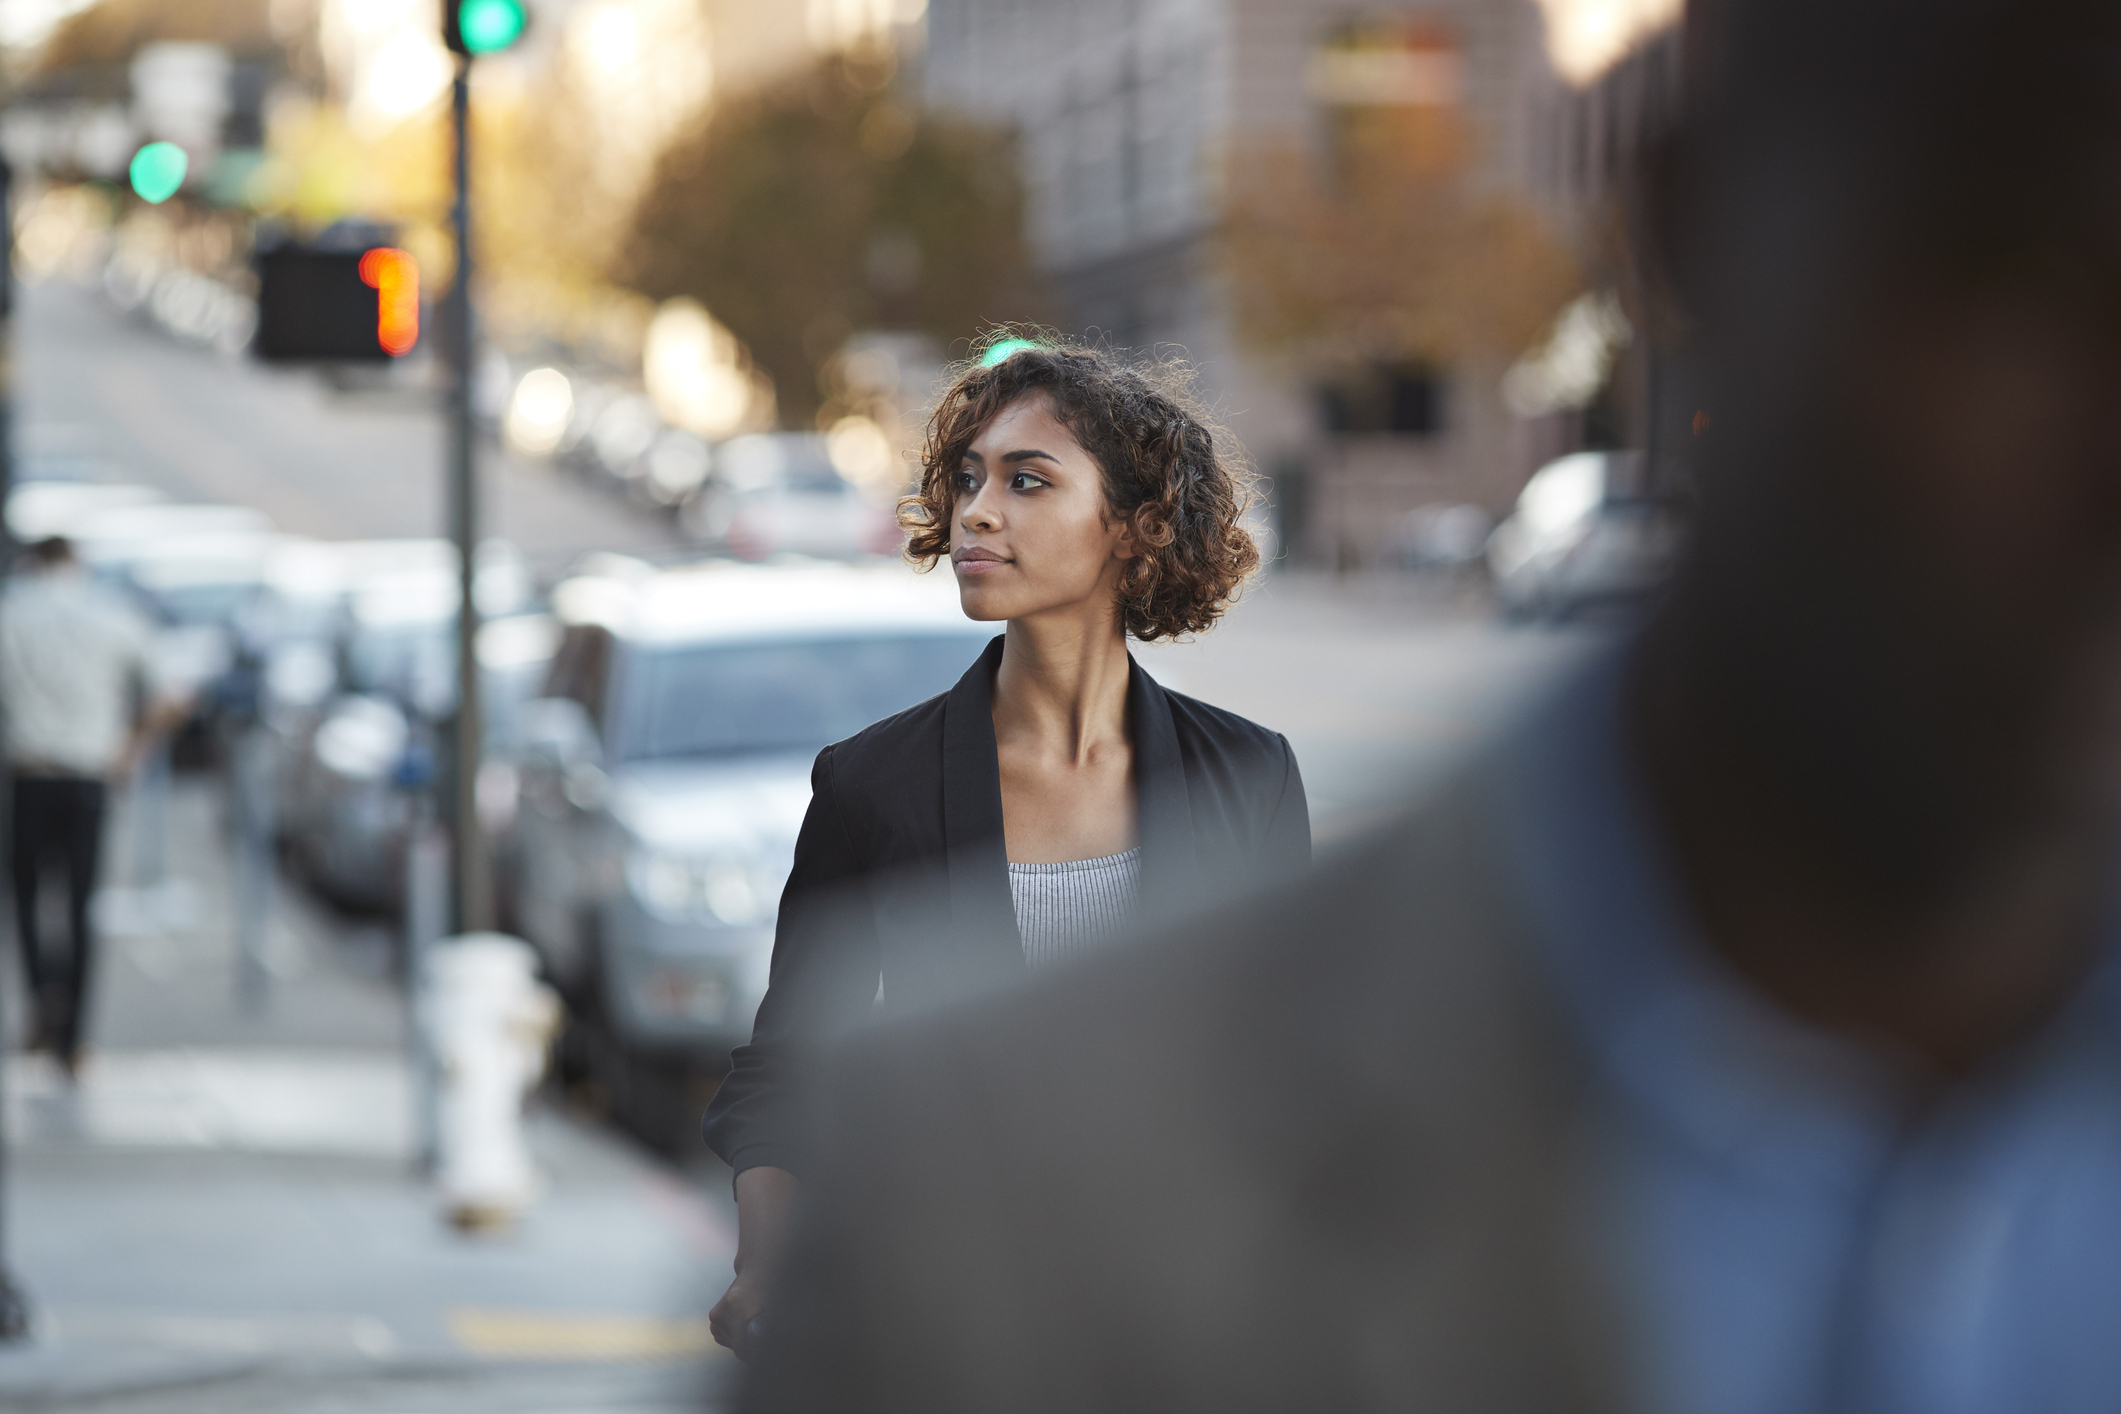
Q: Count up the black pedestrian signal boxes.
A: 1